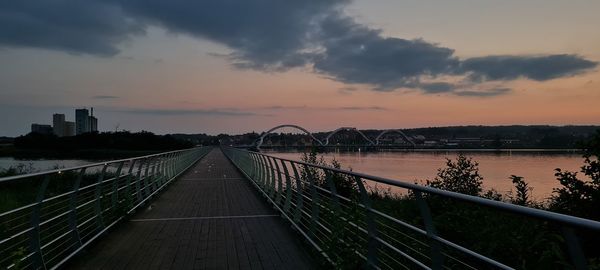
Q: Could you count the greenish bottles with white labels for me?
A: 0